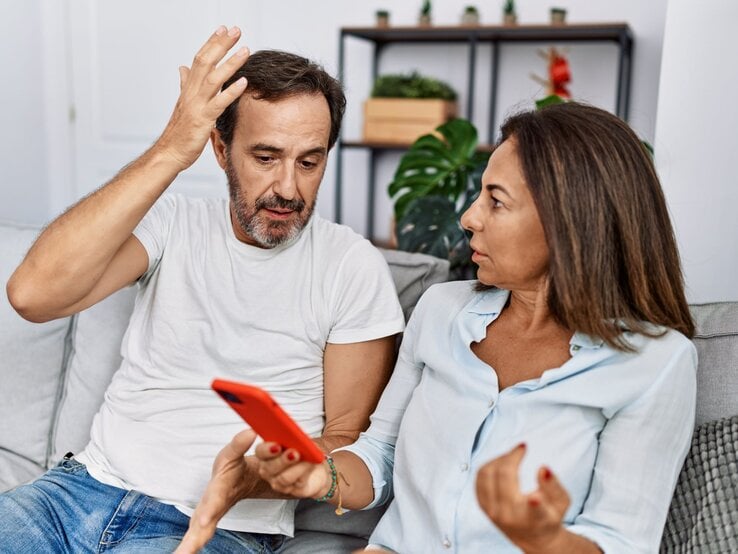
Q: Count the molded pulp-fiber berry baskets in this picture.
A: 0